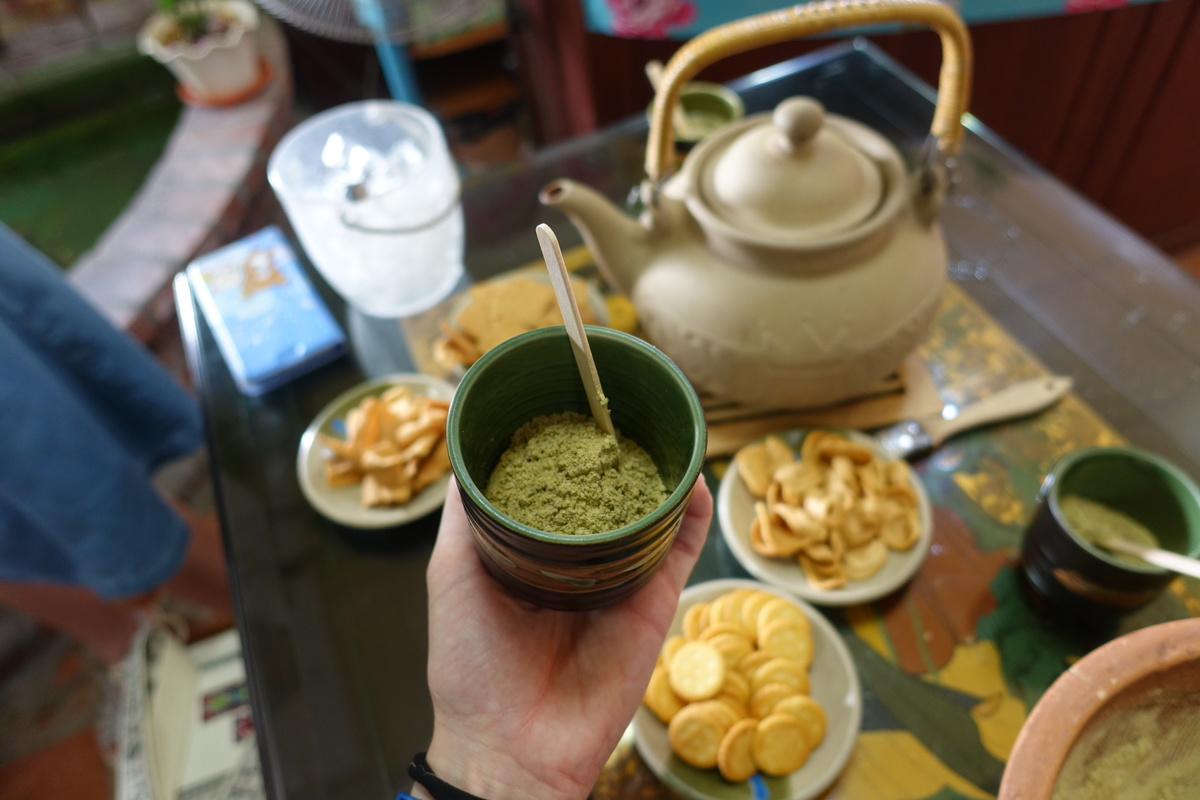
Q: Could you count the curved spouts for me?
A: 1